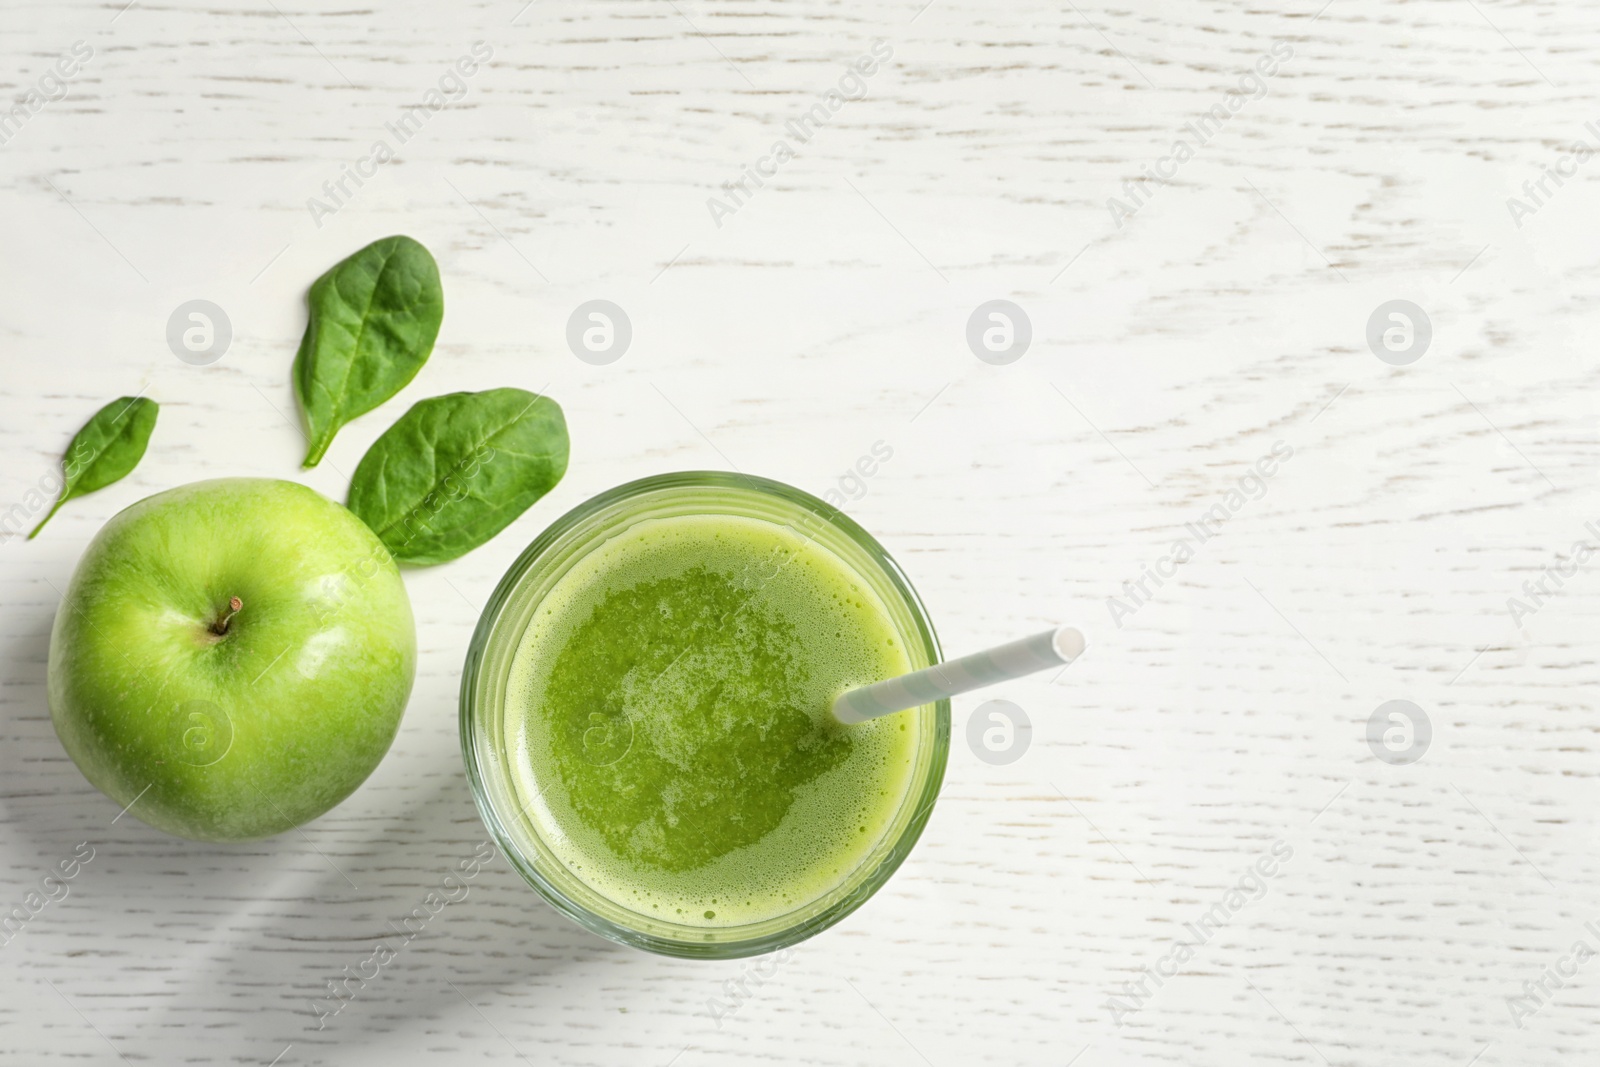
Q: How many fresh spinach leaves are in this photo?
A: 3